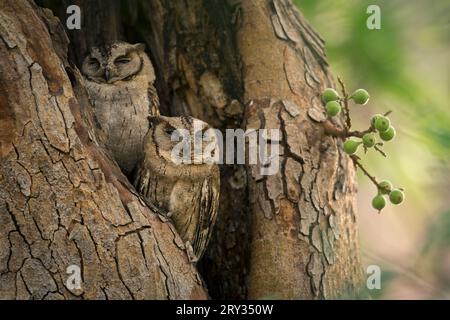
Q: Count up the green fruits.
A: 11